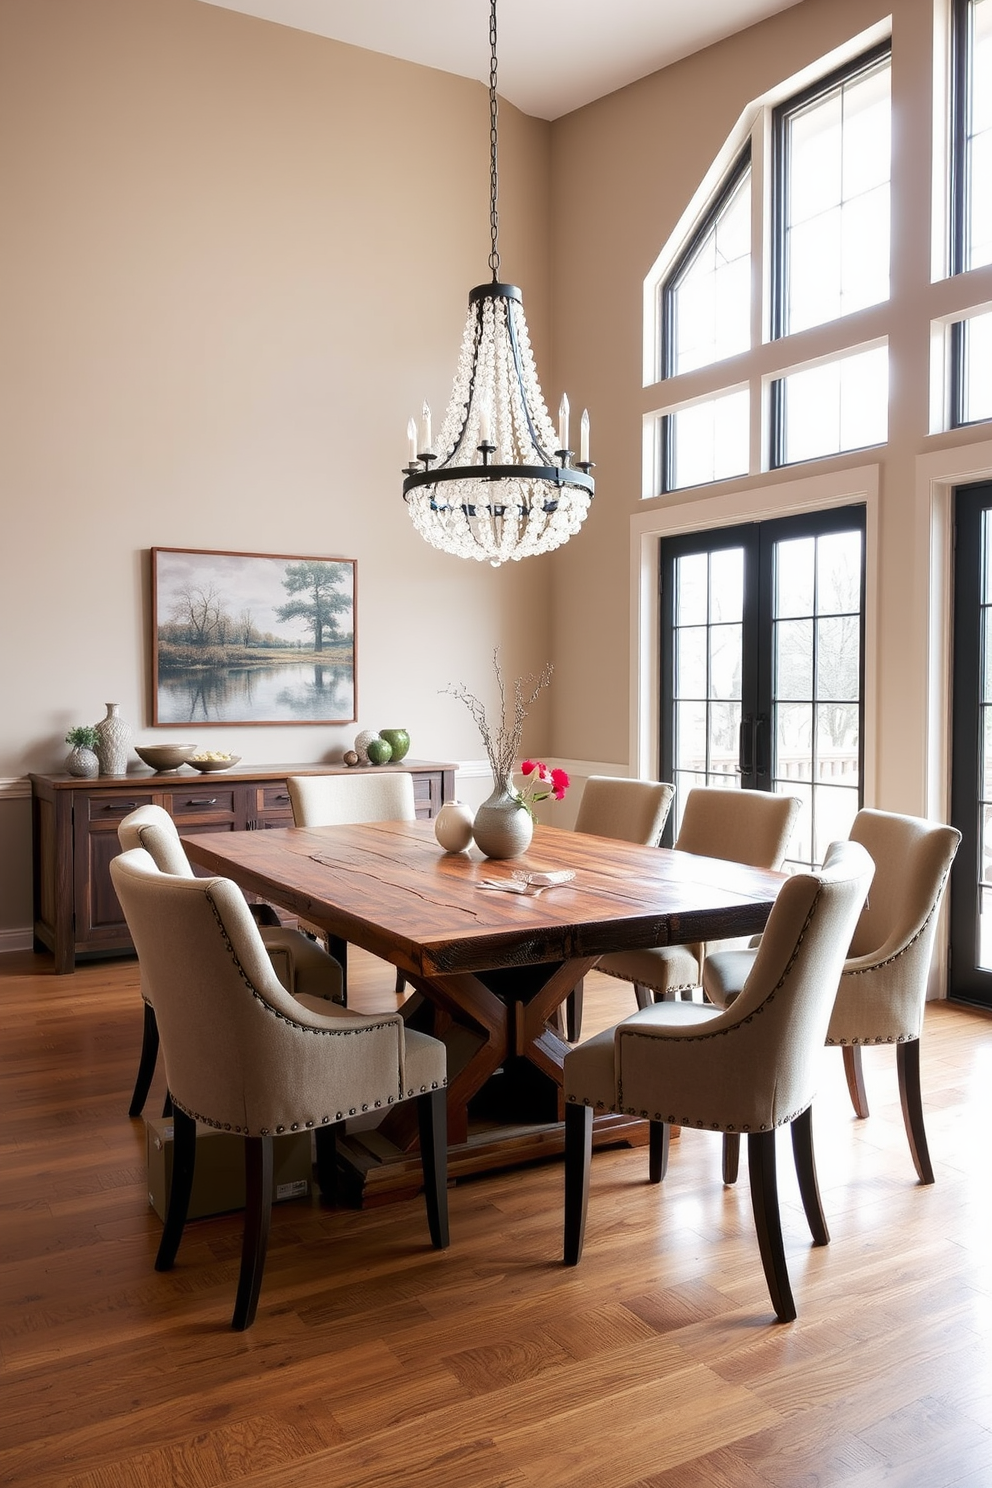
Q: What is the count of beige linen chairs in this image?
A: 7